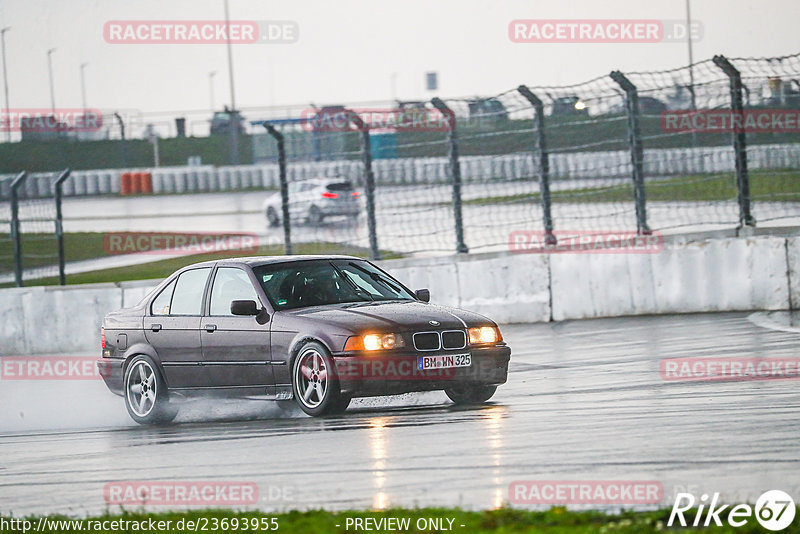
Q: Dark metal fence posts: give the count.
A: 8